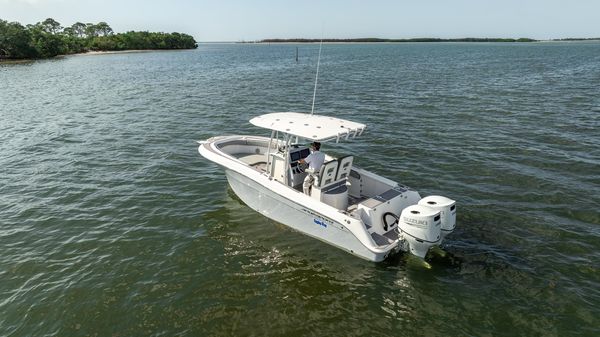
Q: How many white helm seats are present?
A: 2